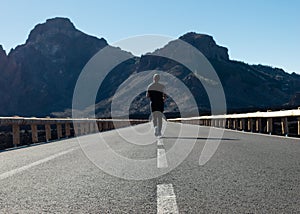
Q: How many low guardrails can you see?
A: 2